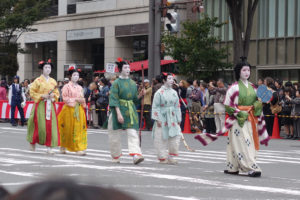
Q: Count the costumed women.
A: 5